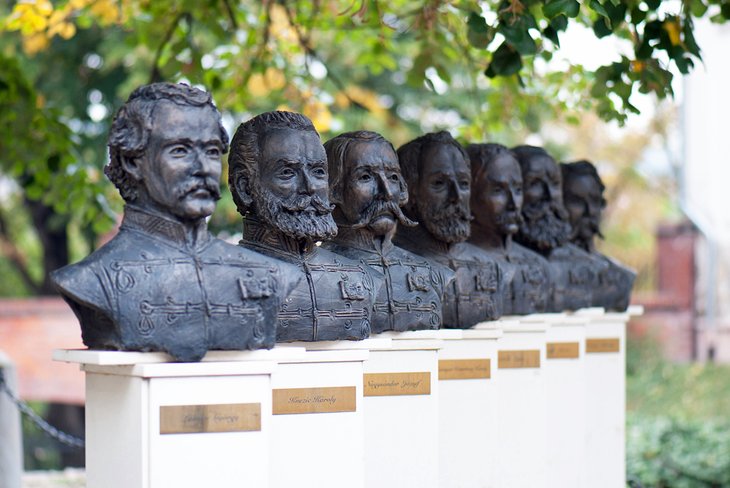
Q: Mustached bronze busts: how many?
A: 7